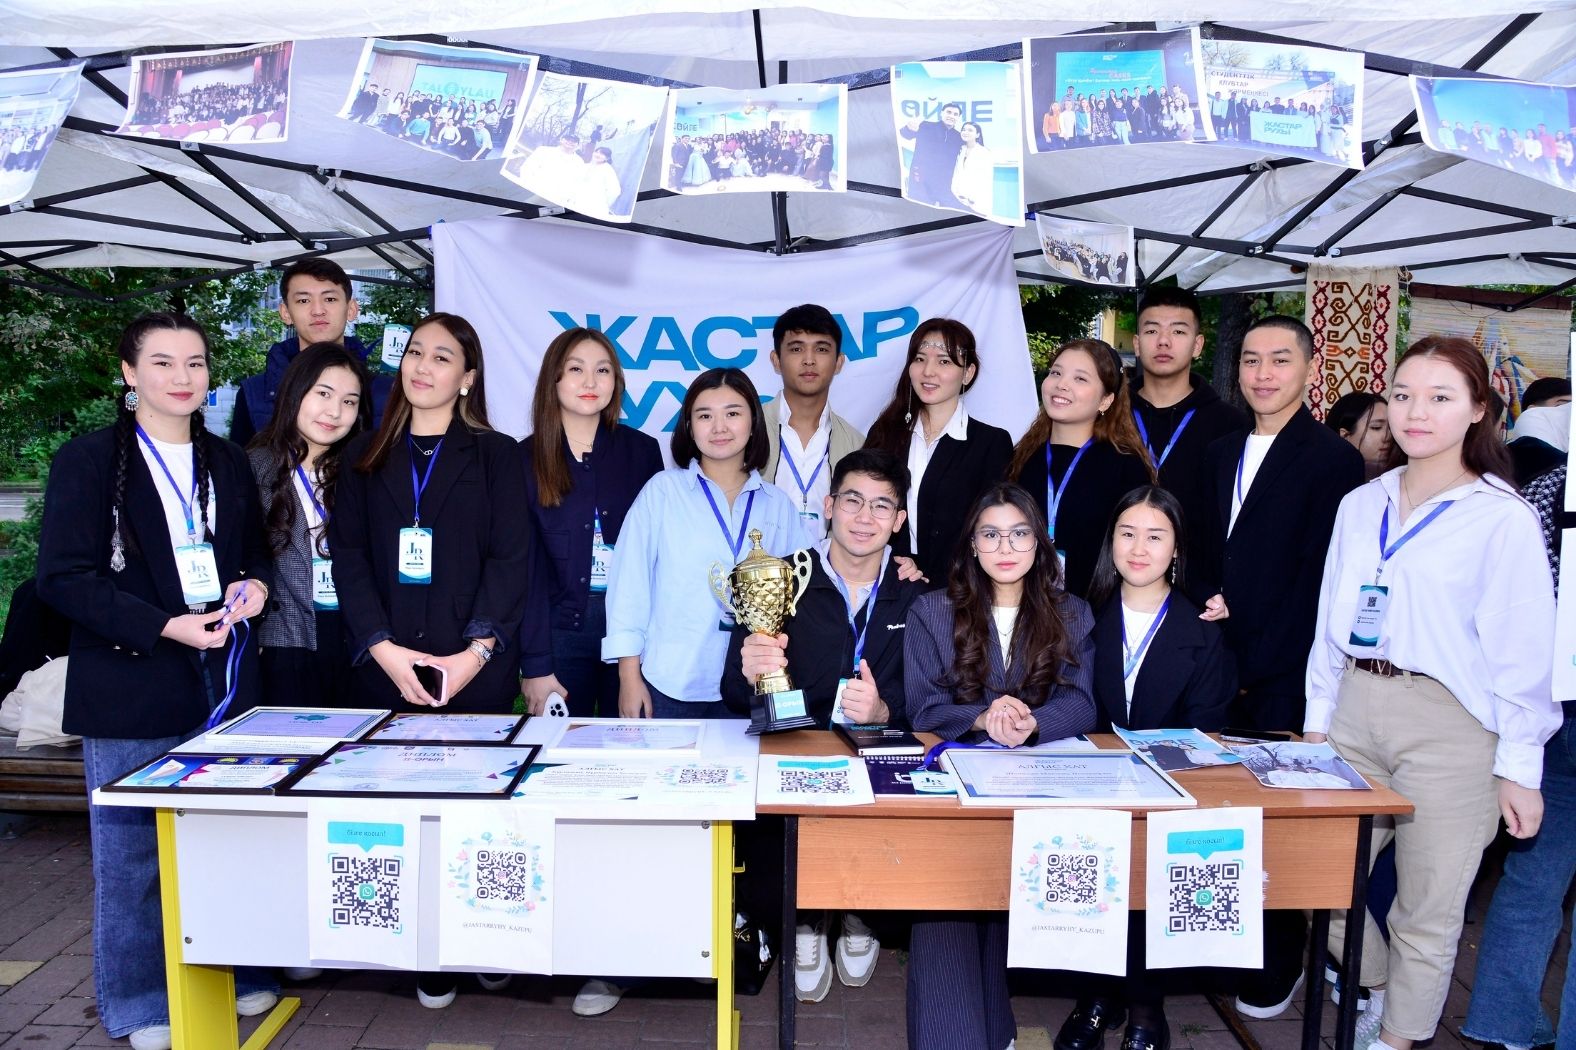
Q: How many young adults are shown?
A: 15